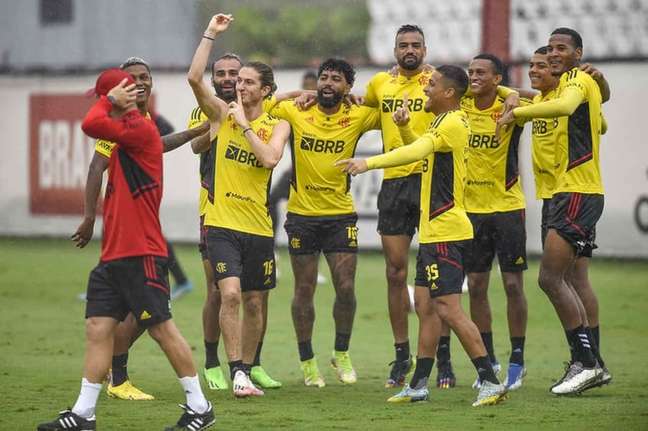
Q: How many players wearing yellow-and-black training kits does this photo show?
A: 9